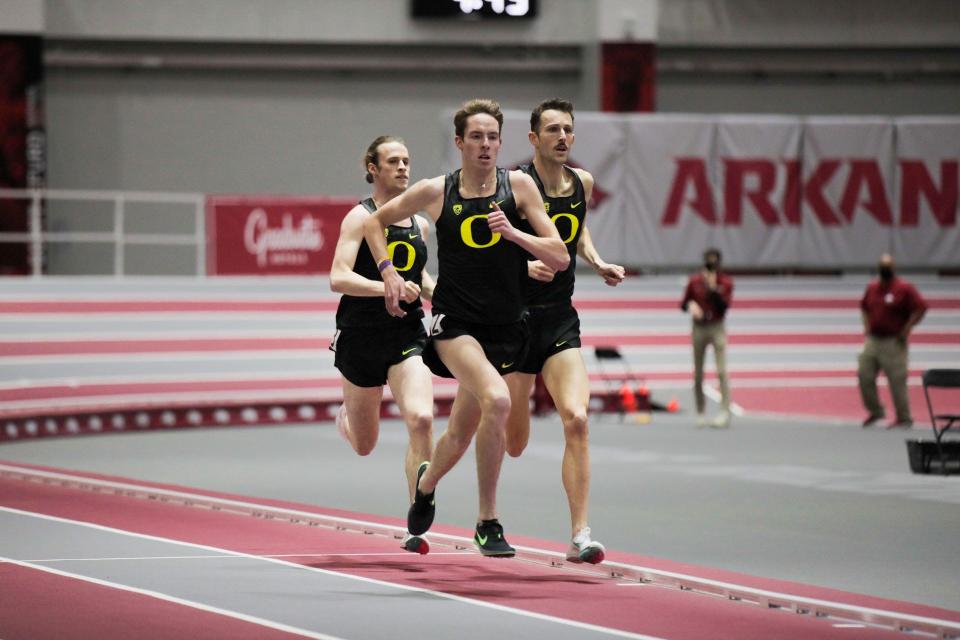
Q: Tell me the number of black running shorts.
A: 3